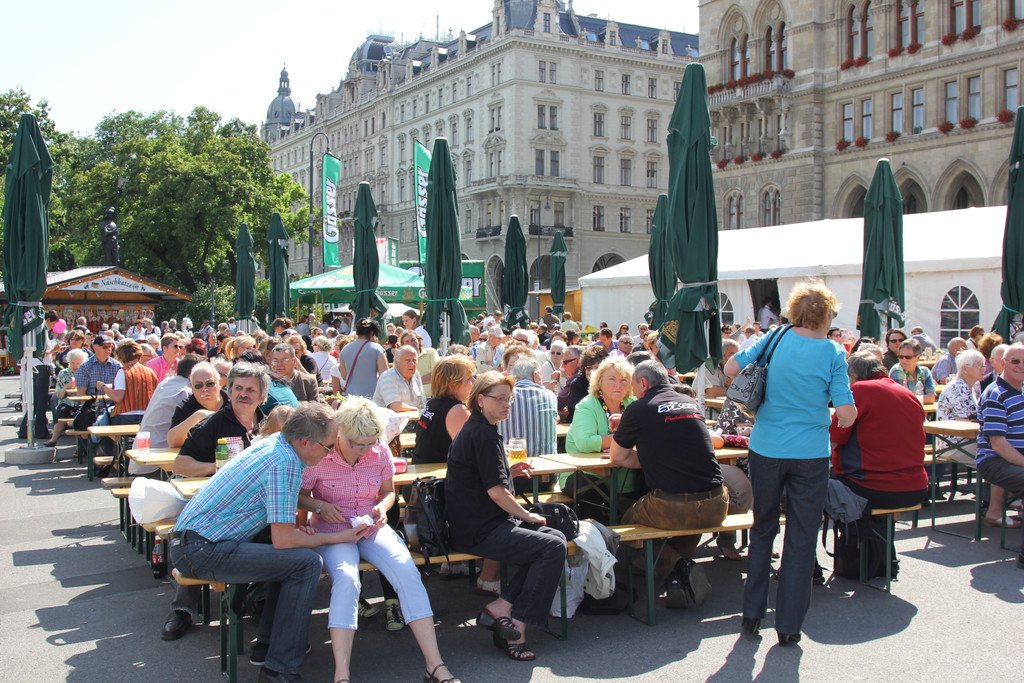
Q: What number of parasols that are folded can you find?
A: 11